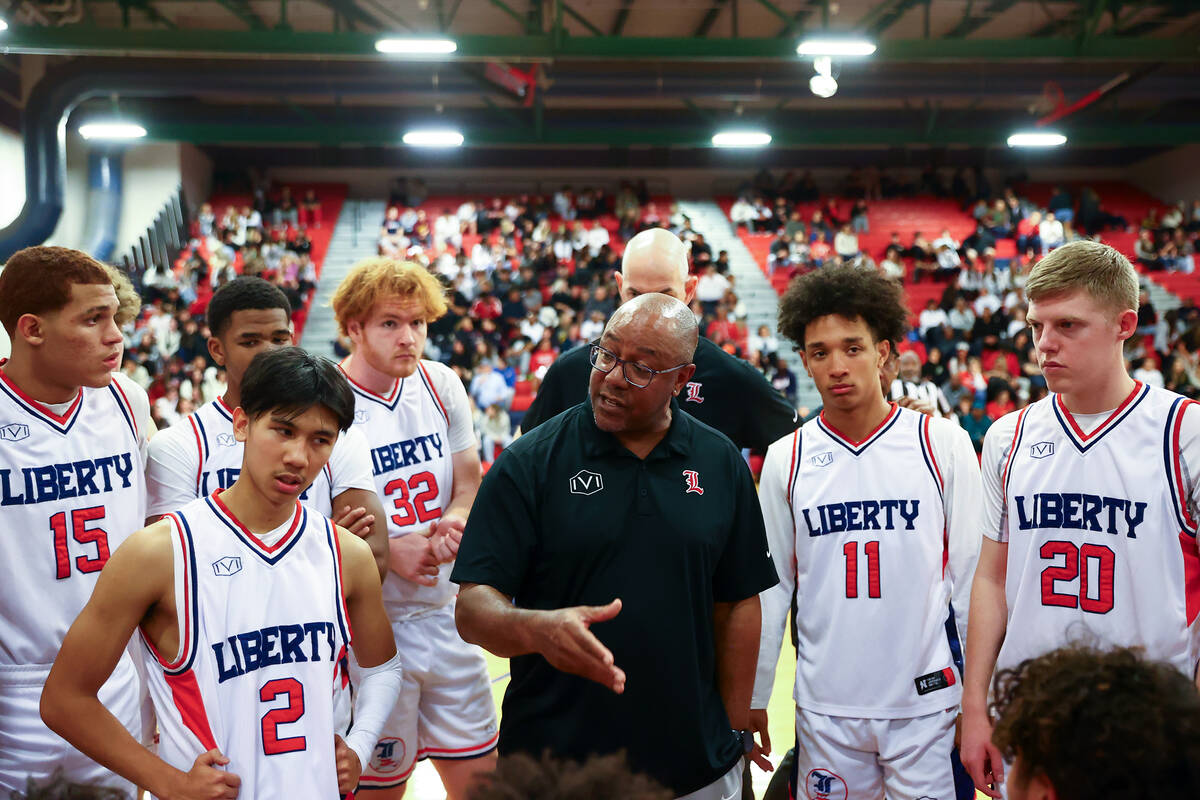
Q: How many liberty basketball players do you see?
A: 6